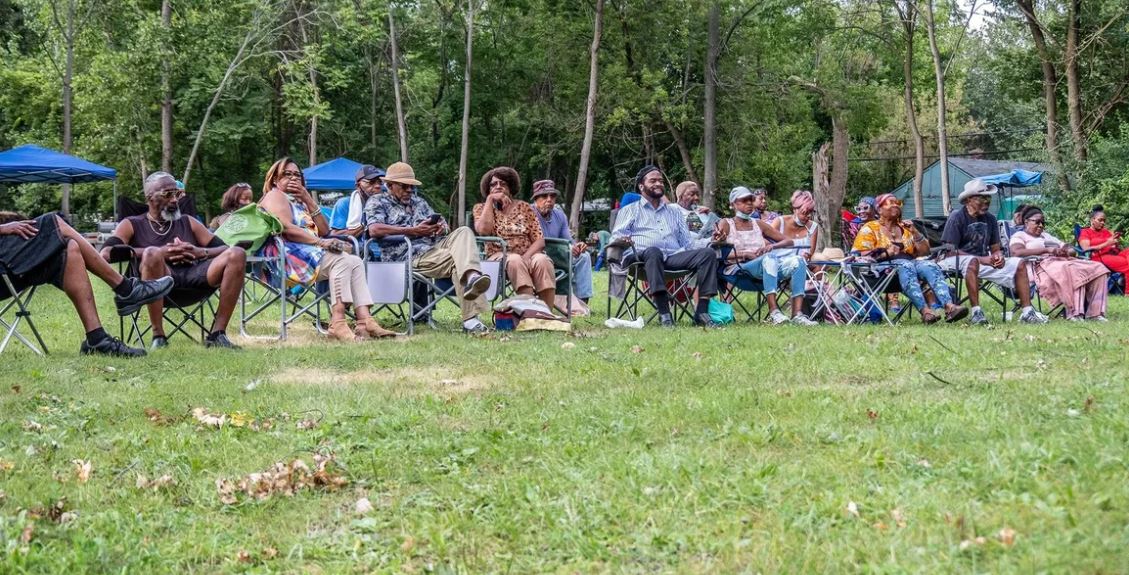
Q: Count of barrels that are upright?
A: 0